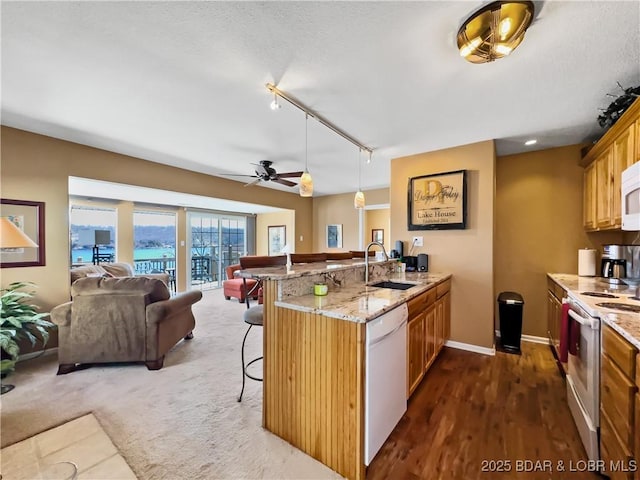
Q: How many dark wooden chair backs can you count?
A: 4